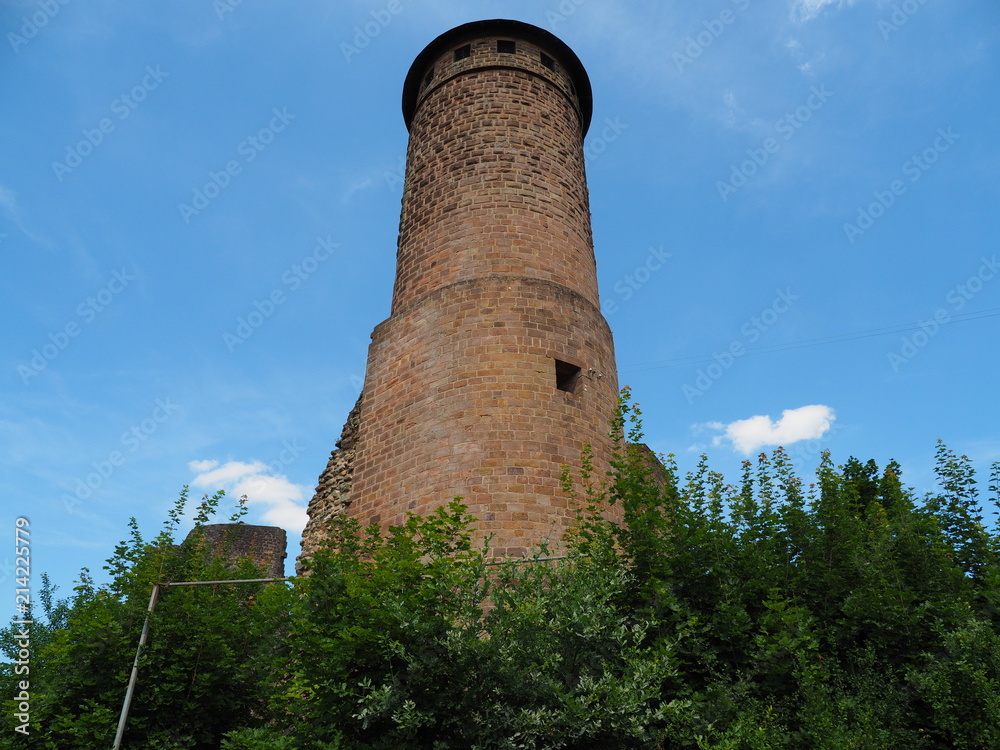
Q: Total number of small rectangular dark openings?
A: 5